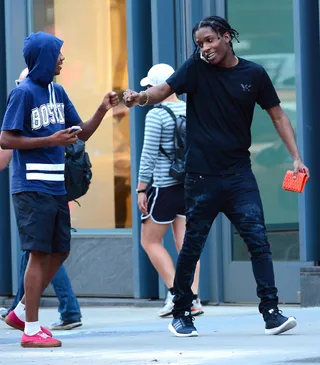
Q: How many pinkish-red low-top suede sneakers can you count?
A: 2